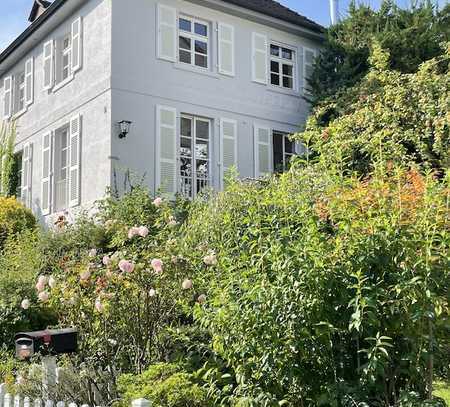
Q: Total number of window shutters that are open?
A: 14